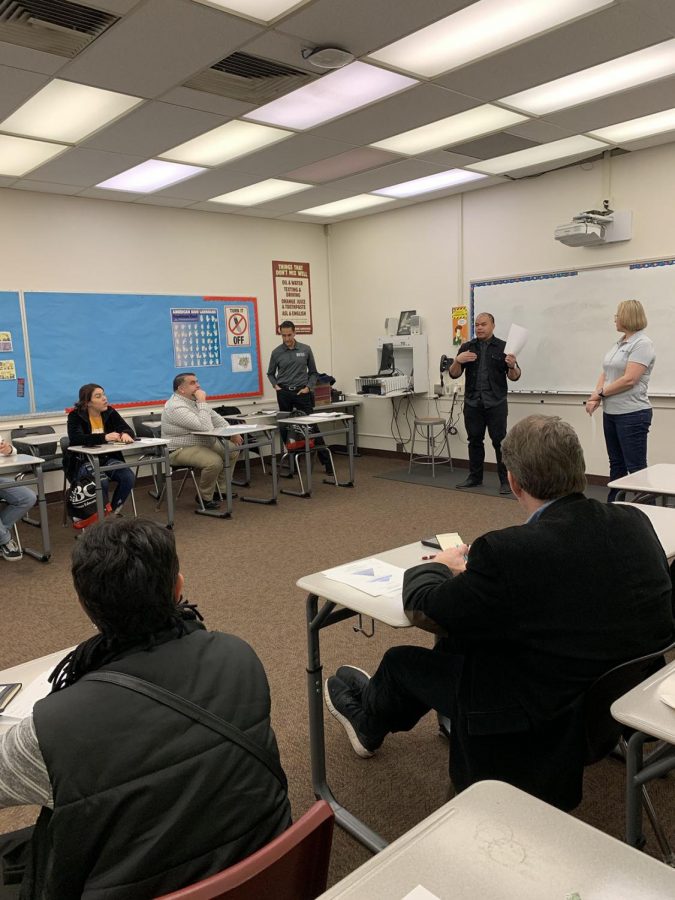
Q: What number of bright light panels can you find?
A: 14